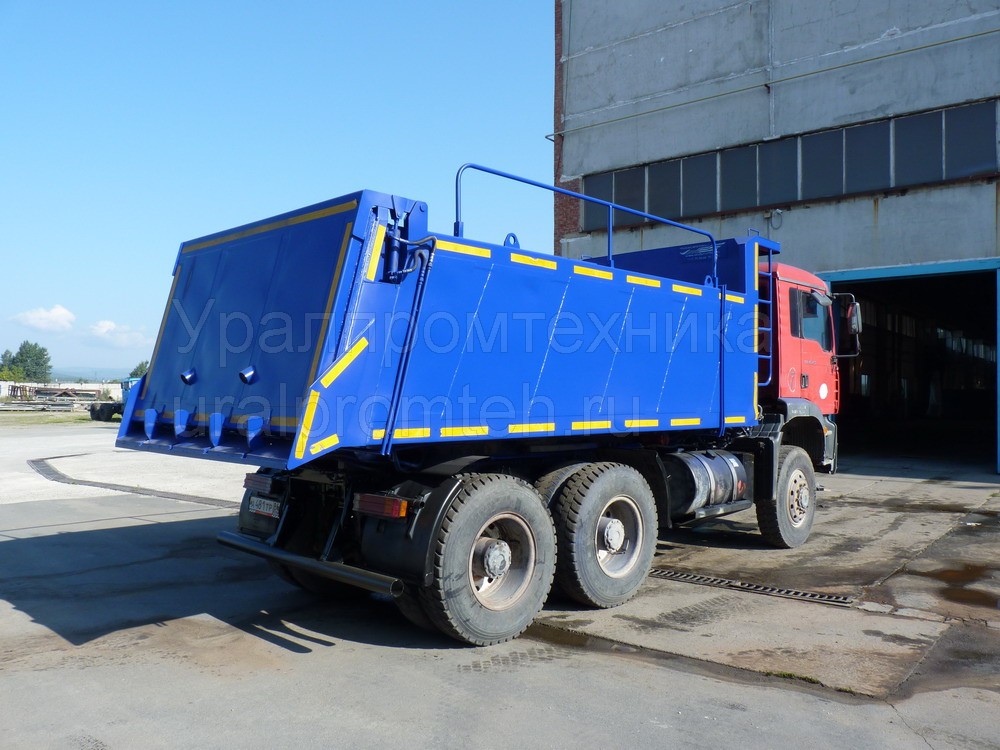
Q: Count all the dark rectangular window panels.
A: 10